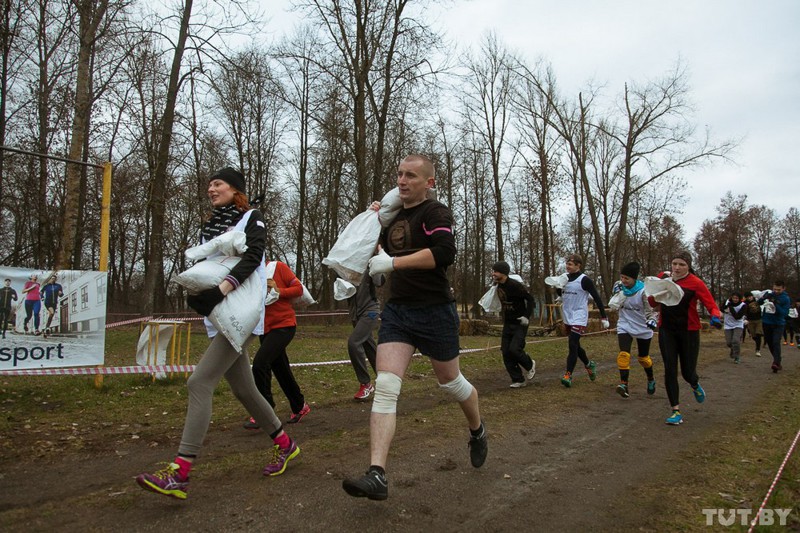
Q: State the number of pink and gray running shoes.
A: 2